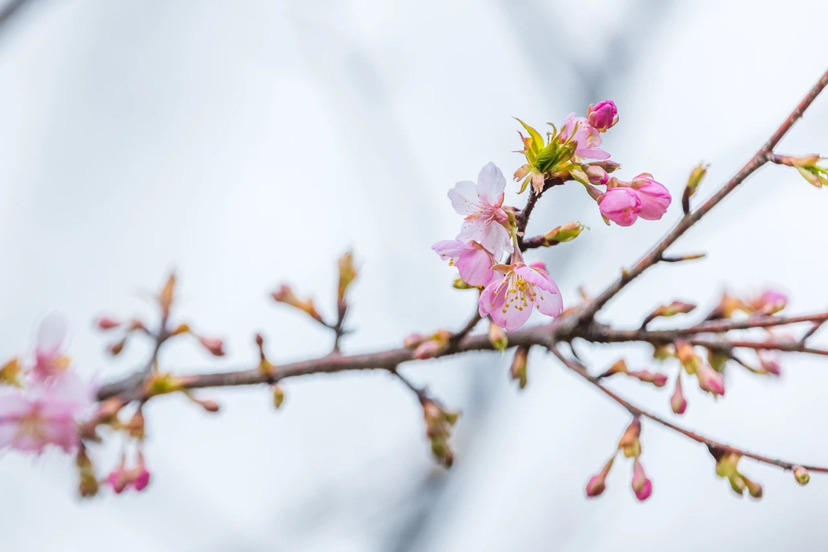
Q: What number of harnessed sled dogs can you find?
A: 0